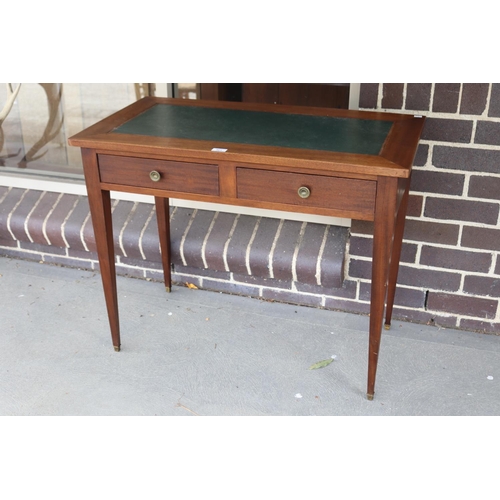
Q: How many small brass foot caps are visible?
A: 4